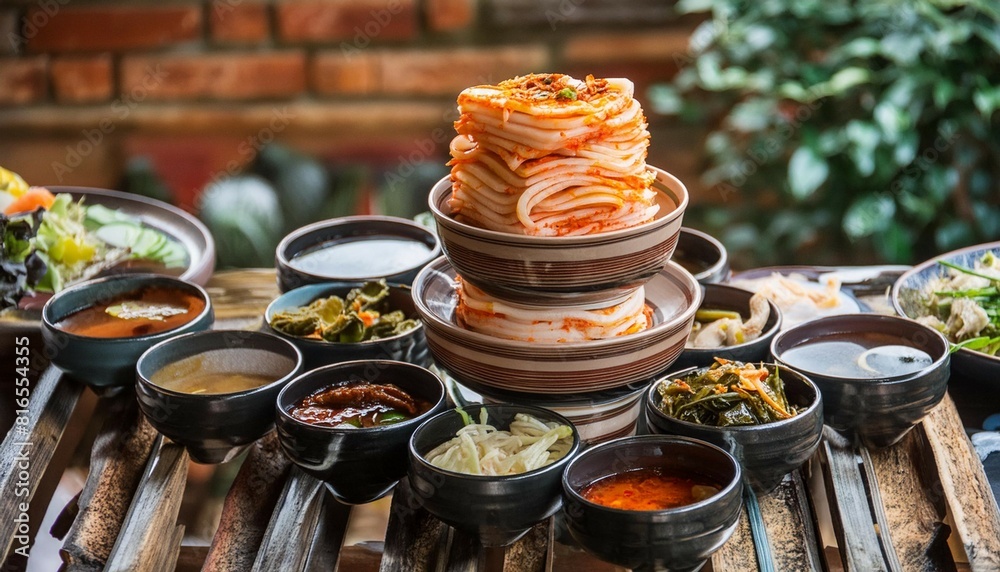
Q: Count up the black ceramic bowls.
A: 11